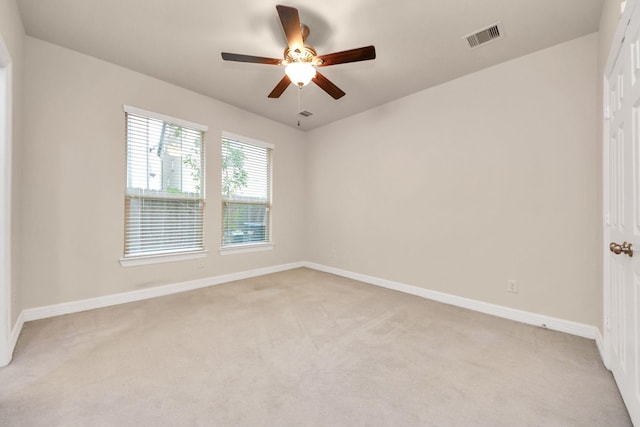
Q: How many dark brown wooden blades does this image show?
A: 5